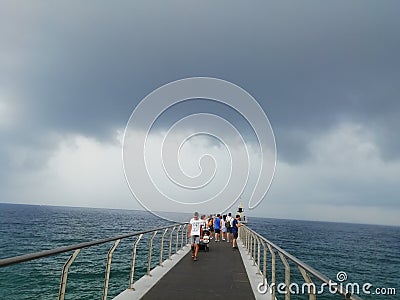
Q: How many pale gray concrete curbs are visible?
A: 2